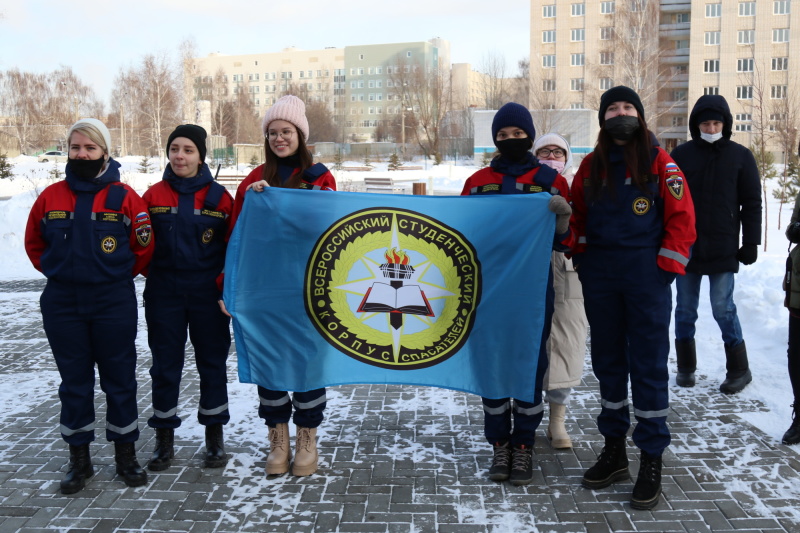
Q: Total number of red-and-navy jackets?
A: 5